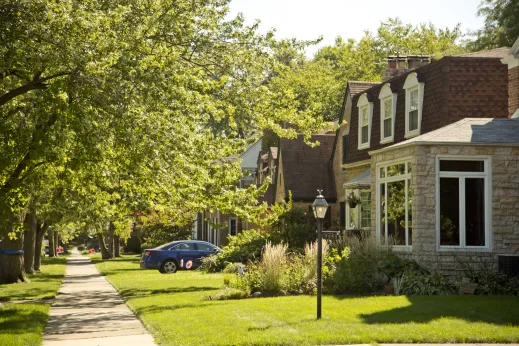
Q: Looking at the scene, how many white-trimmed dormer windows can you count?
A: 3